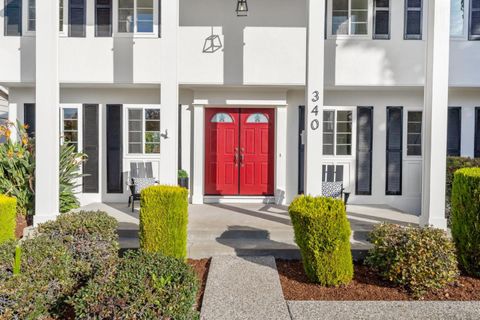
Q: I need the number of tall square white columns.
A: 4